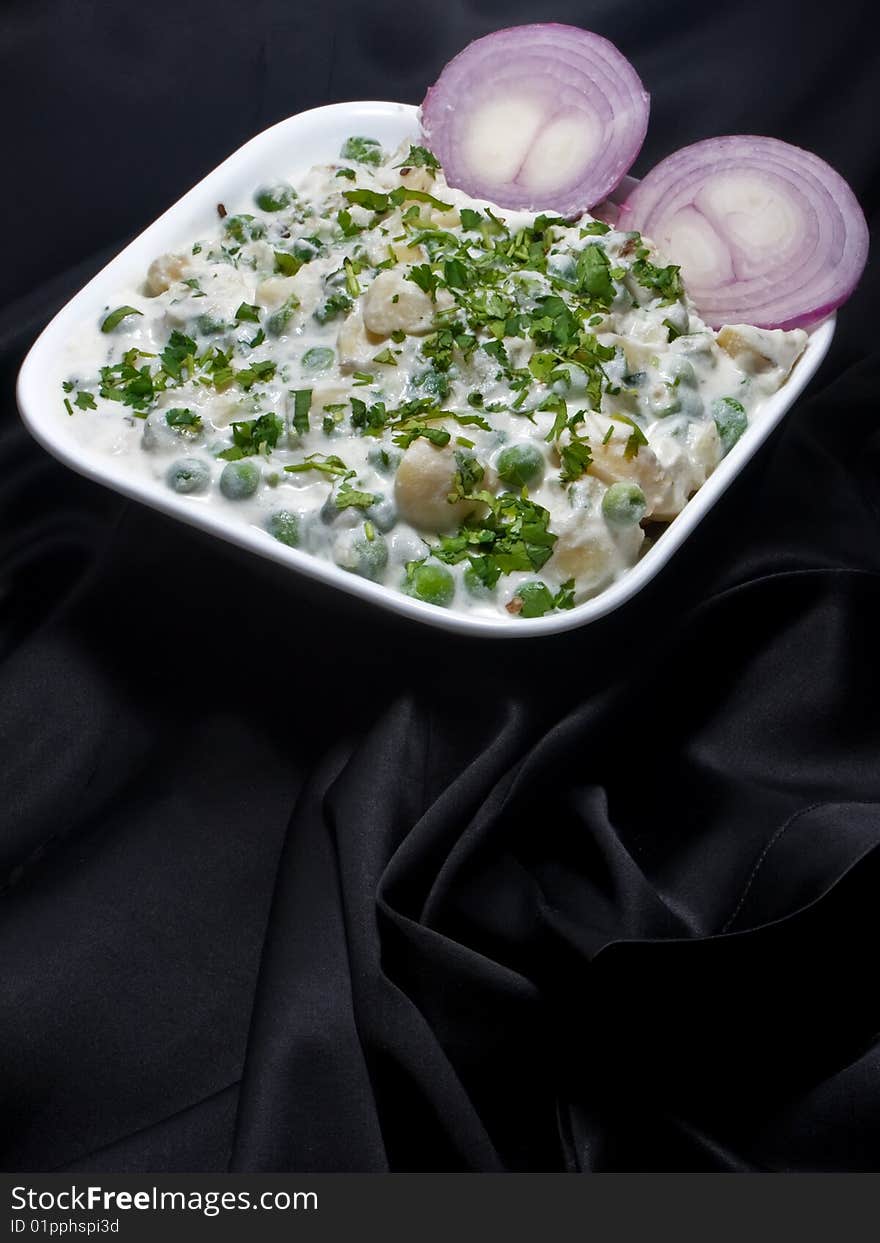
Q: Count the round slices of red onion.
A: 2